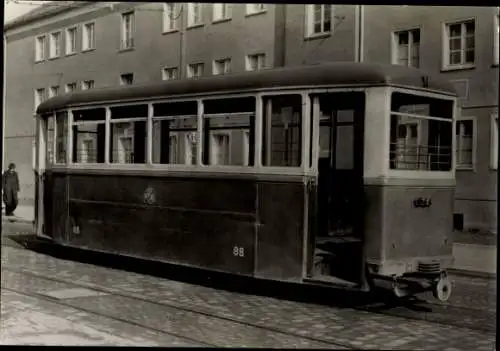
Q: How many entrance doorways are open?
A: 1